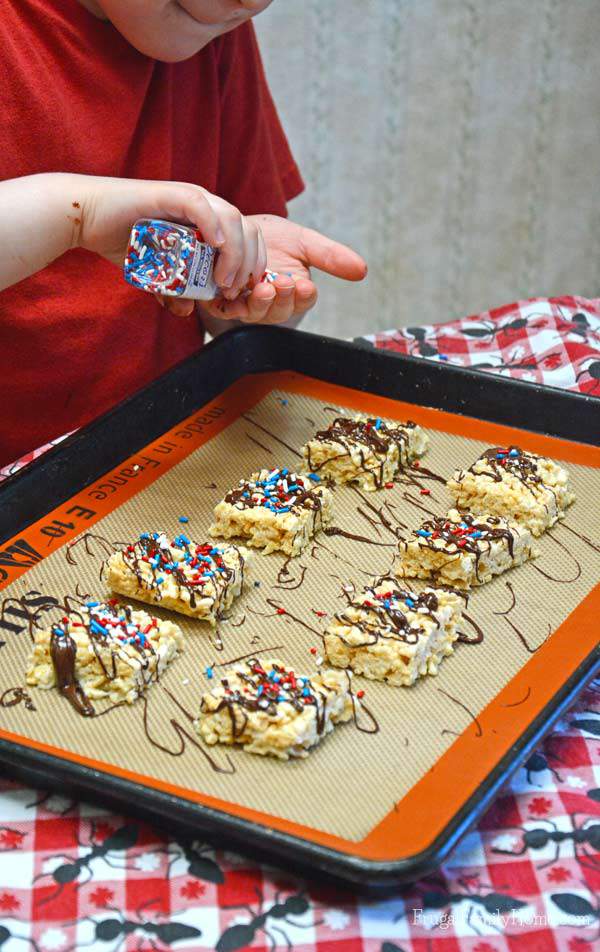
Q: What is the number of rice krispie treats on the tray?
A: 8